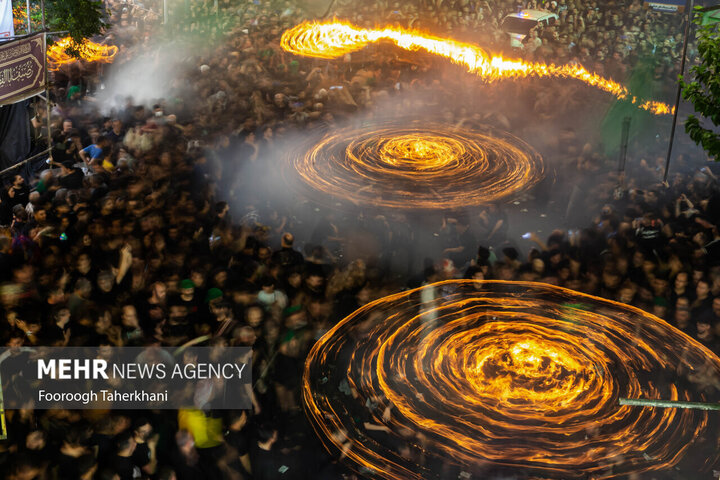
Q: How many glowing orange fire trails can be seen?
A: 4